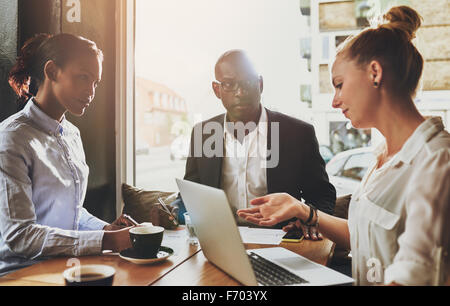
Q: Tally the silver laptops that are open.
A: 1